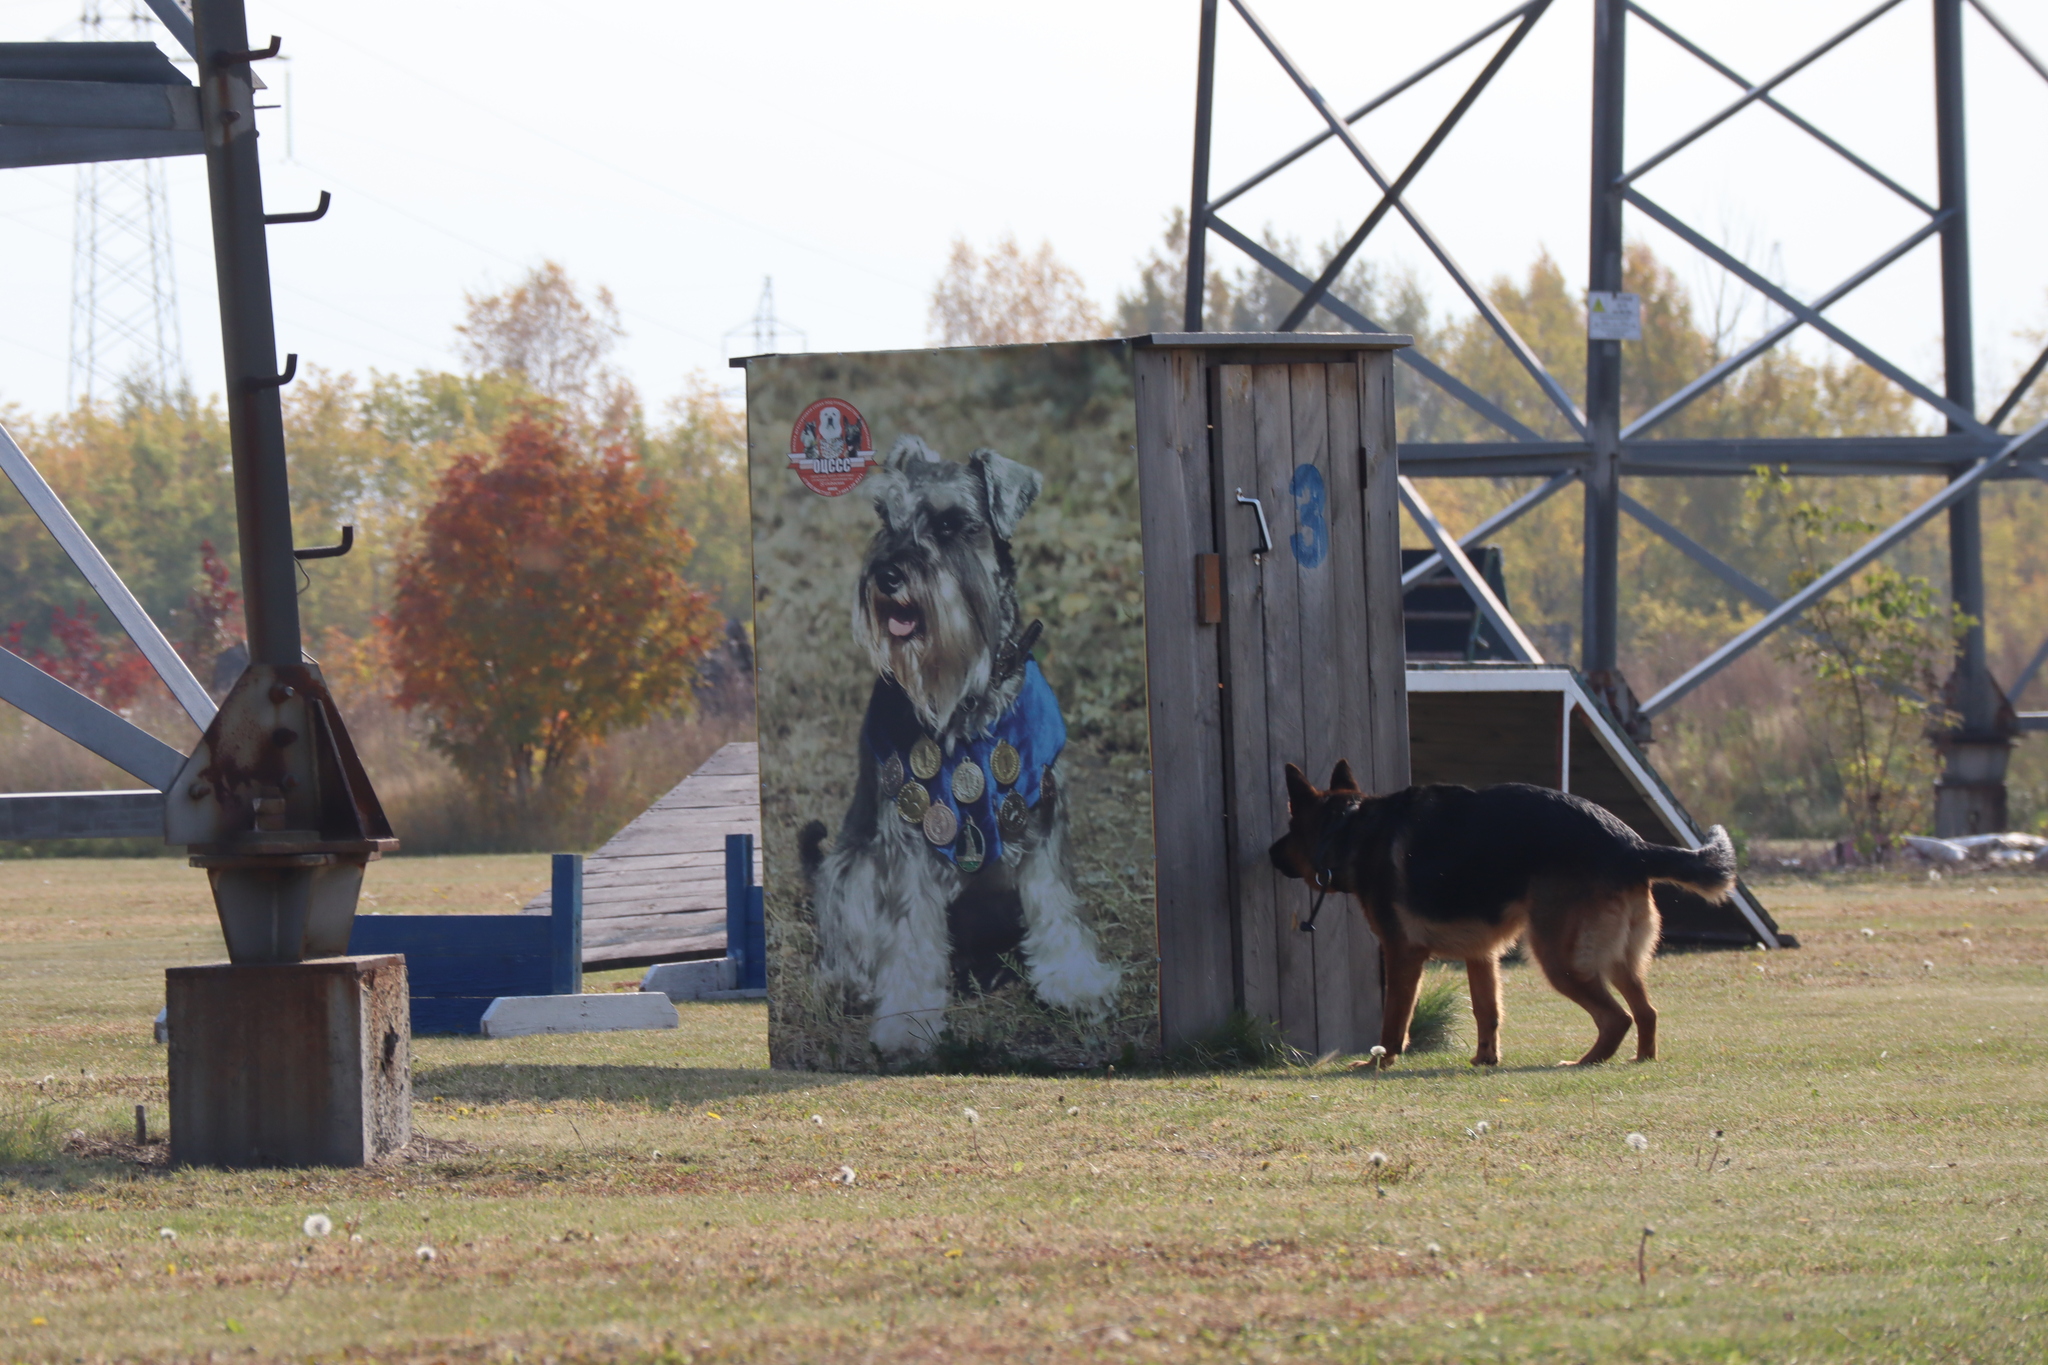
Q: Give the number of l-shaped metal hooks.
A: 4